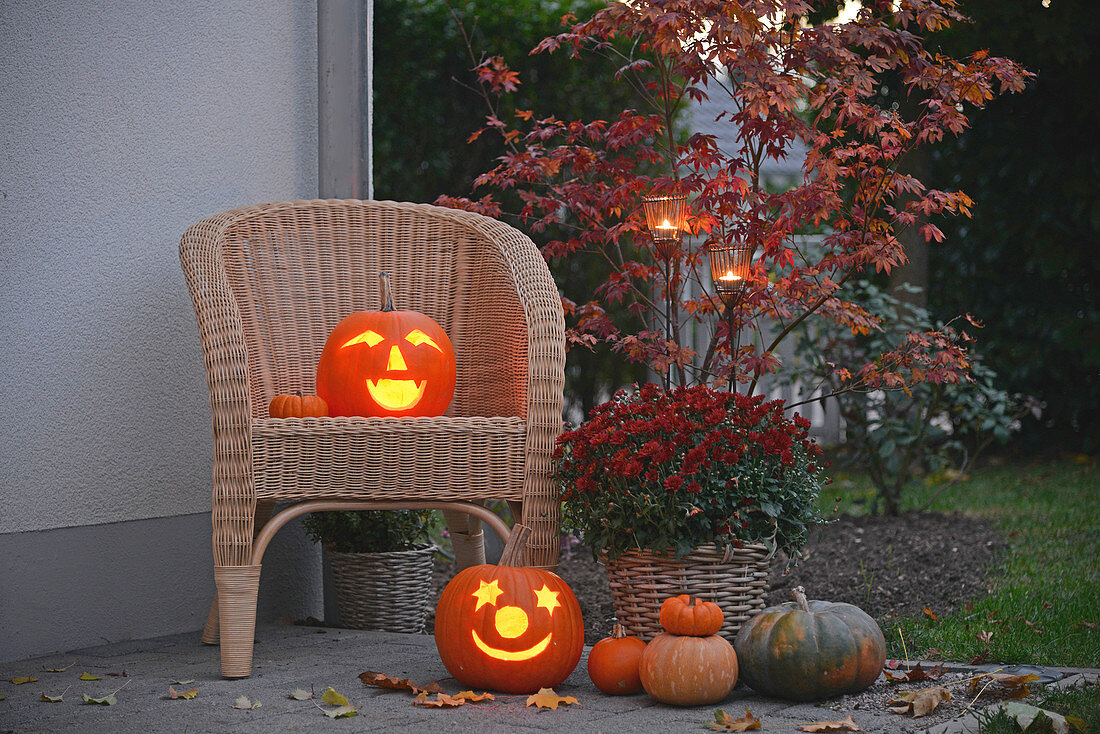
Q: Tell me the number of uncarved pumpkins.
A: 5